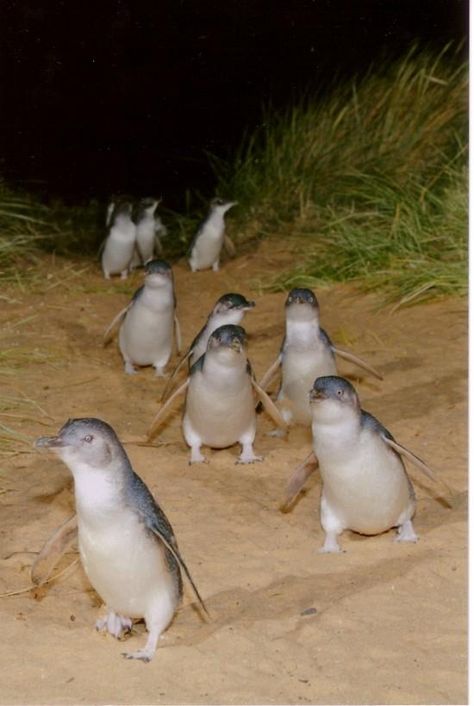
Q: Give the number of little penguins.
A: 9